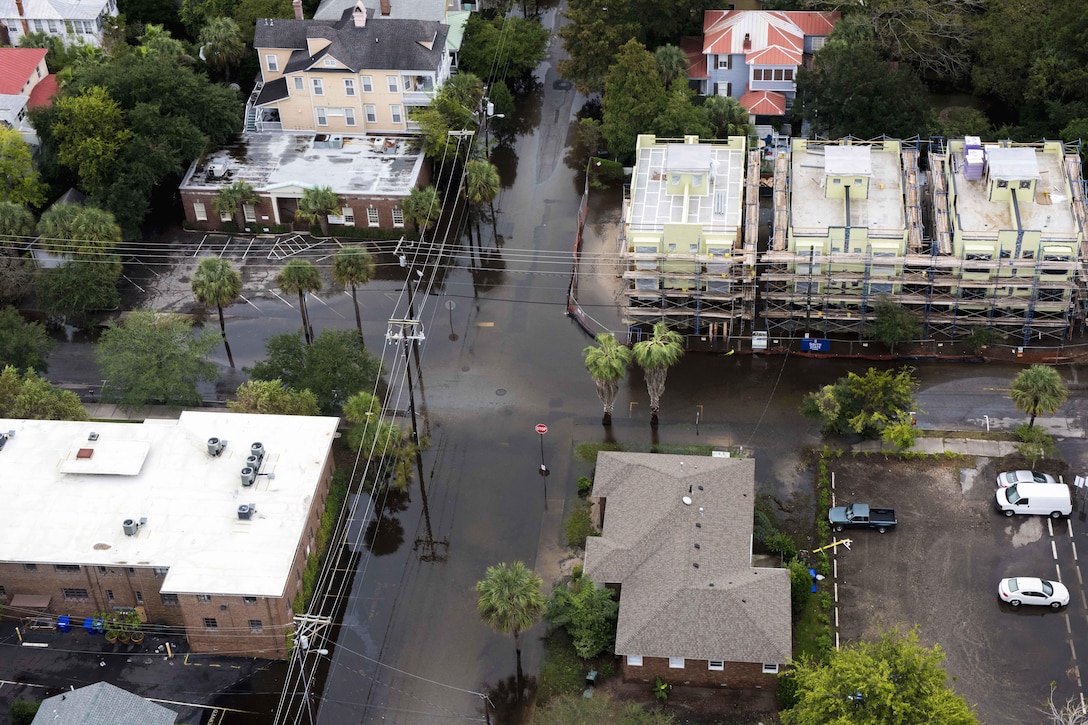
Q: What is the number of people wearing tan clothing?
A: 0